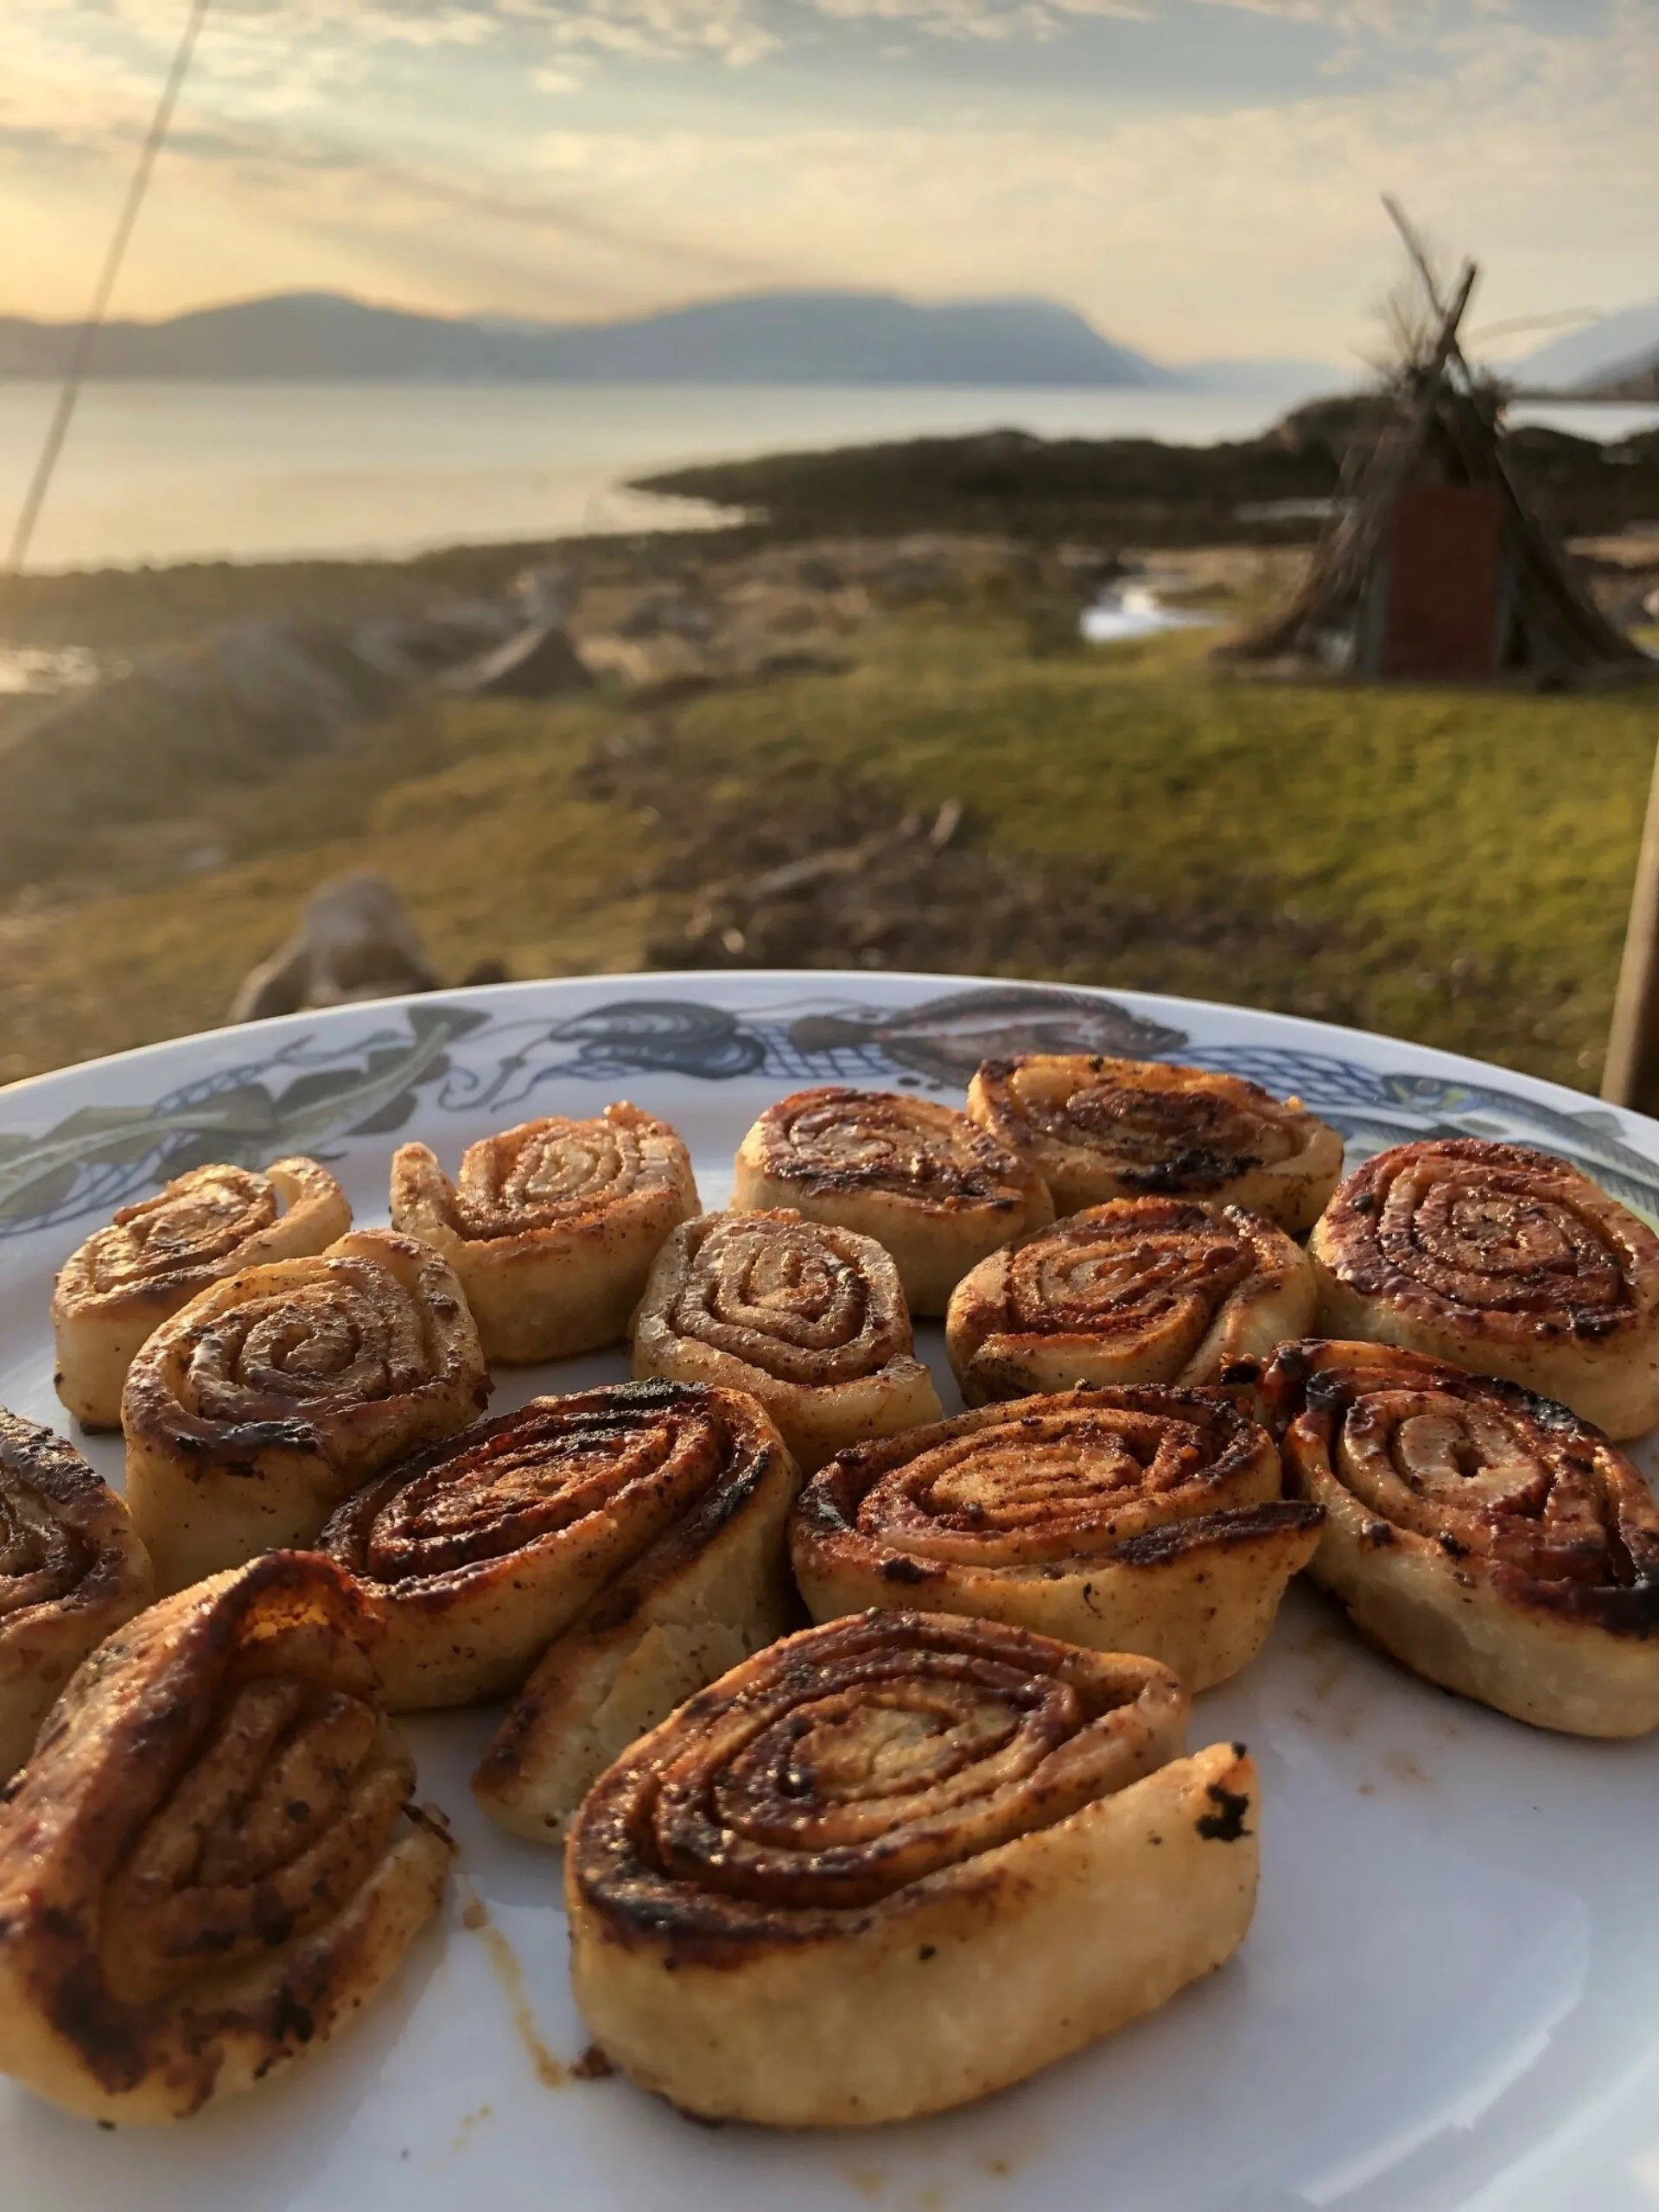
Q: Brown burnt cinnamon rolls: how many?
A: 14